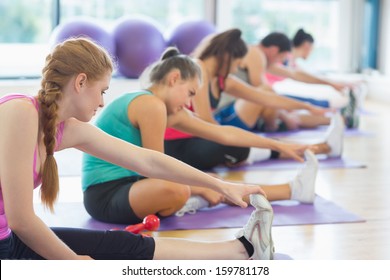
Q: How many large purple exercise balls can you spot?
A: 3